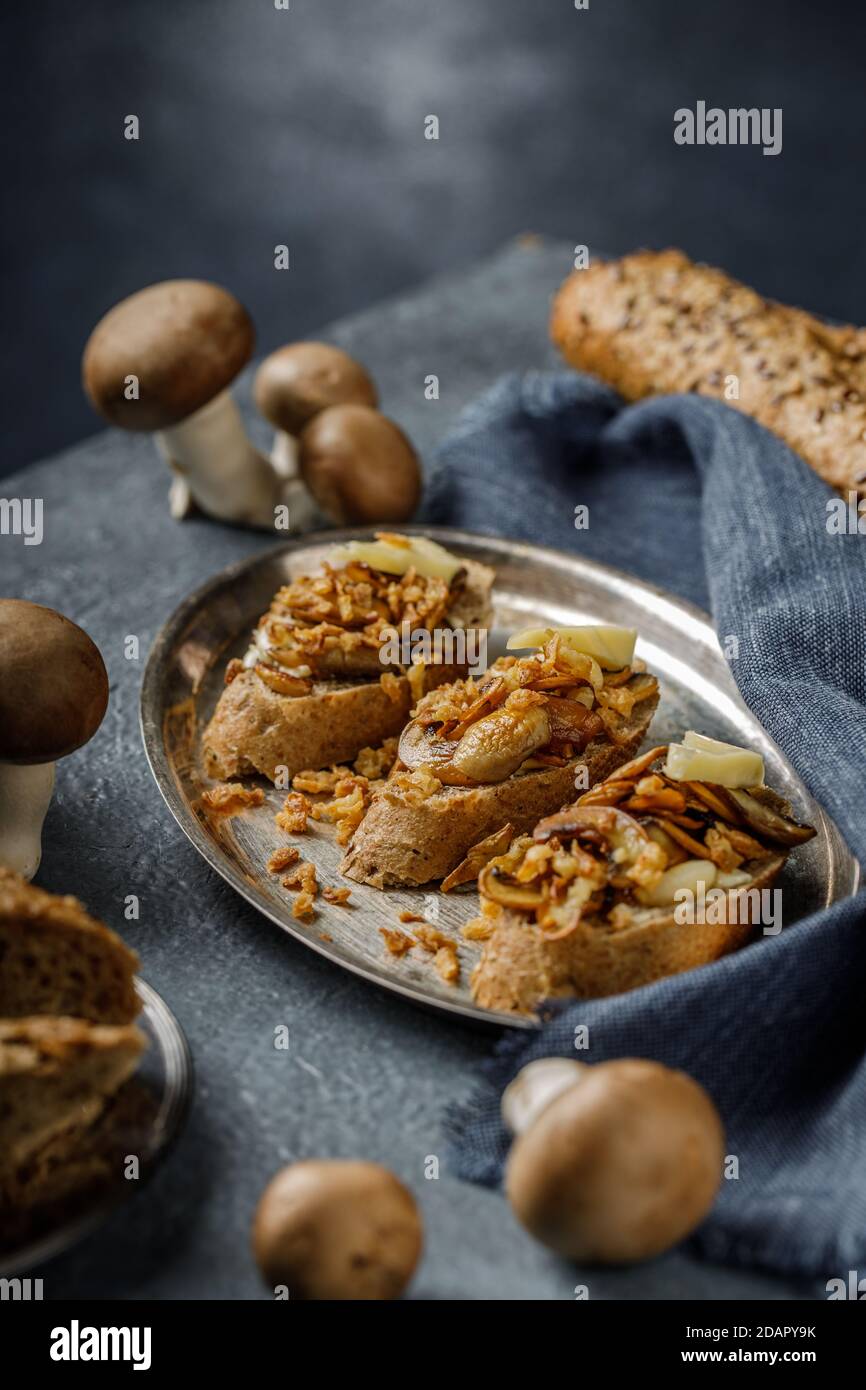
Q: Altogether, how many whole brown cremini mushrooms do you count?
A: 6